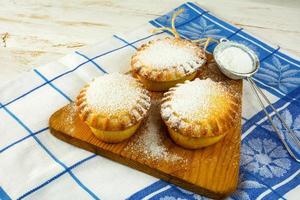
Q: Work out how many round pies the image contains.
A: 3